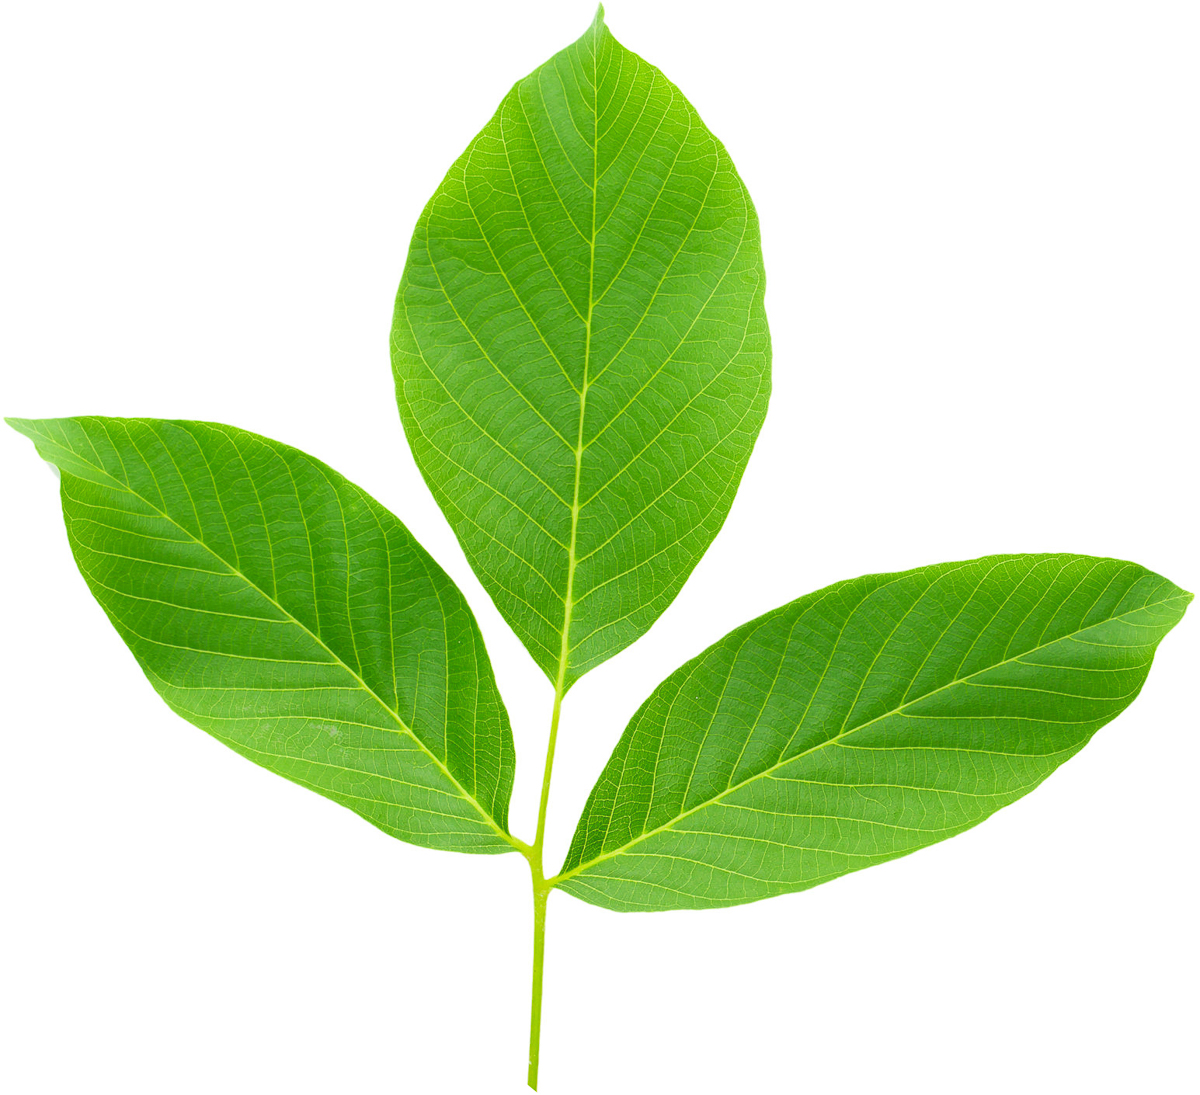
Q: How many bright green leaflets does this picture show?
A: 3